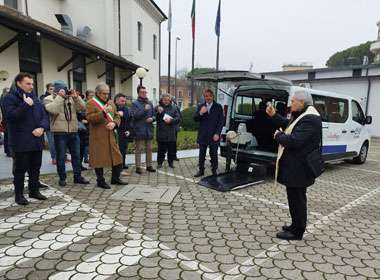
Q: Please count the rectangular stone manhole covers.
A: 1